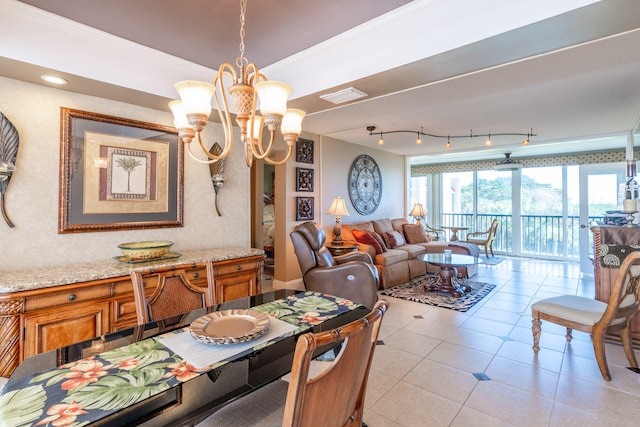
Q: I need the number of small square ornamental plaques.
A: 3